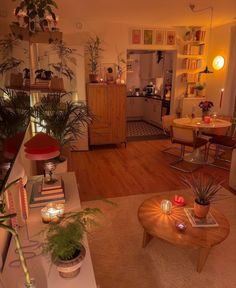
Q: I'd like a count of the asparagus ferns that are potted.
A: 1